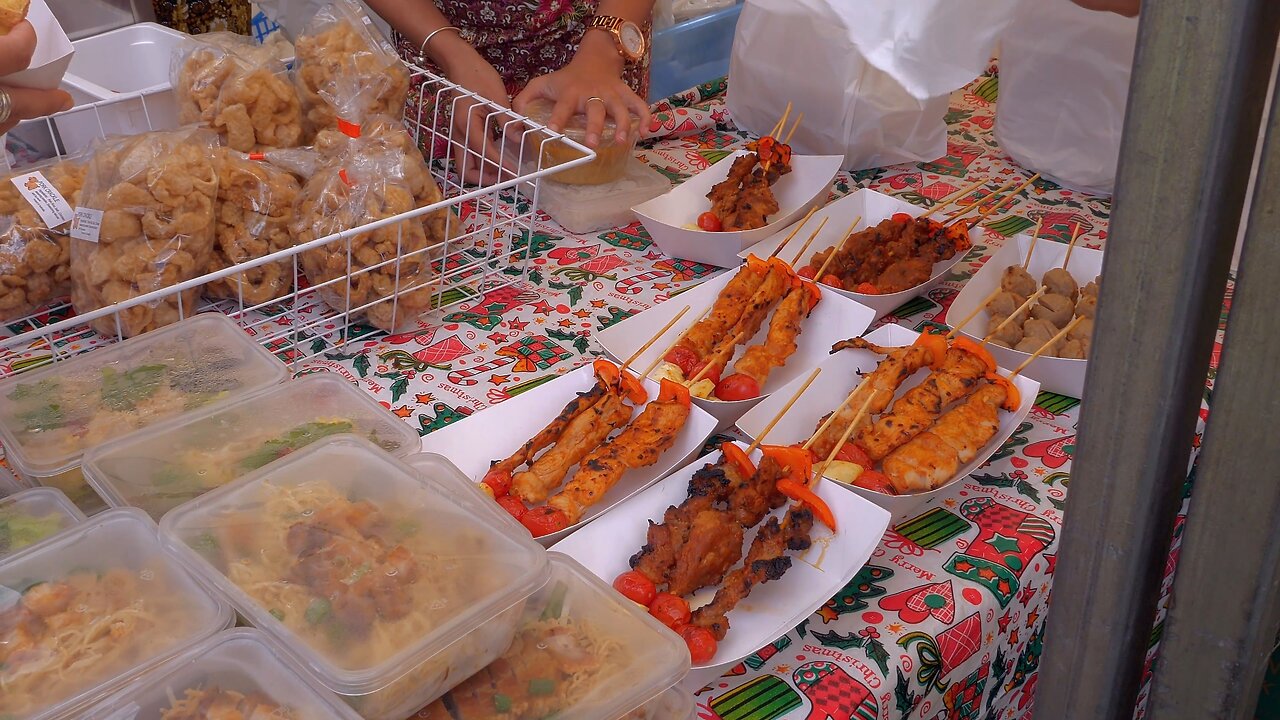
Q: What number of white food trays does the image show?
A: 7